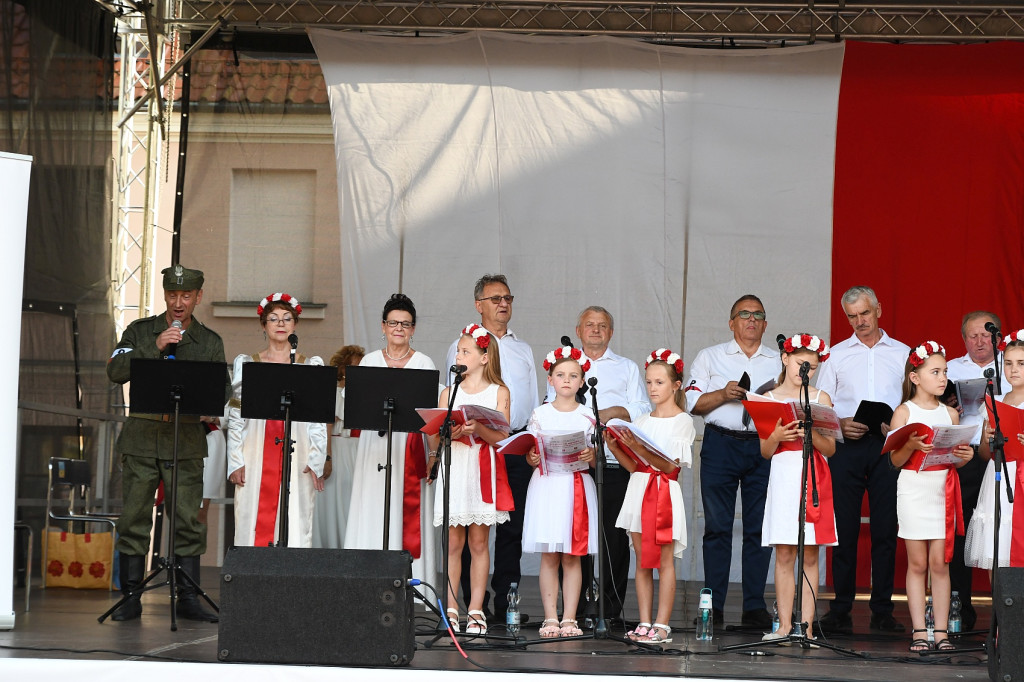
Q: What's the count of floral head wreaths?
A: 7